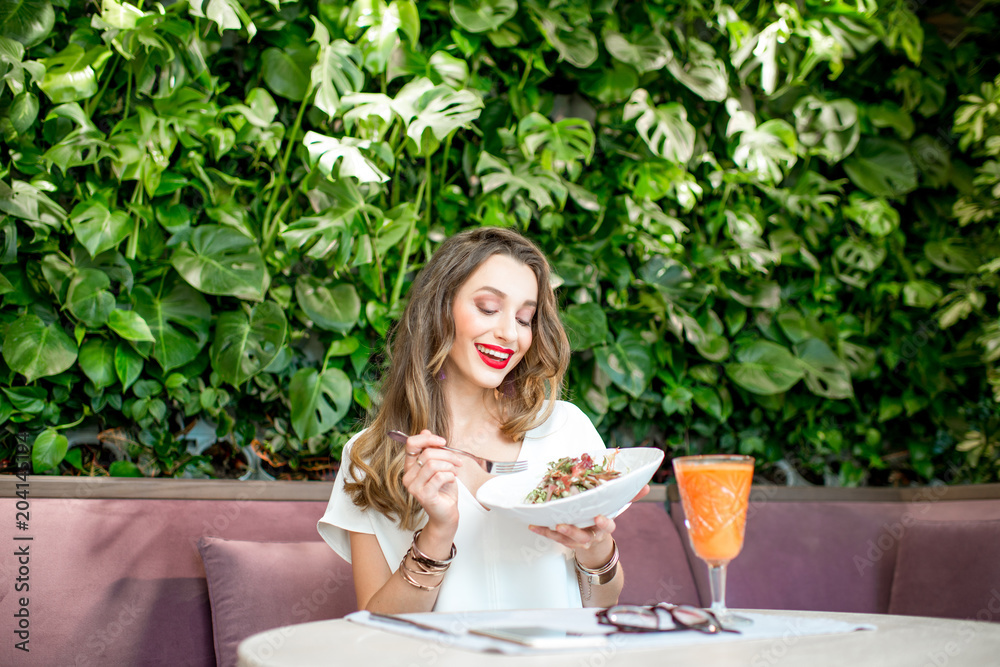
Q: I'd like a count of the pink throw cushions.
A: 2